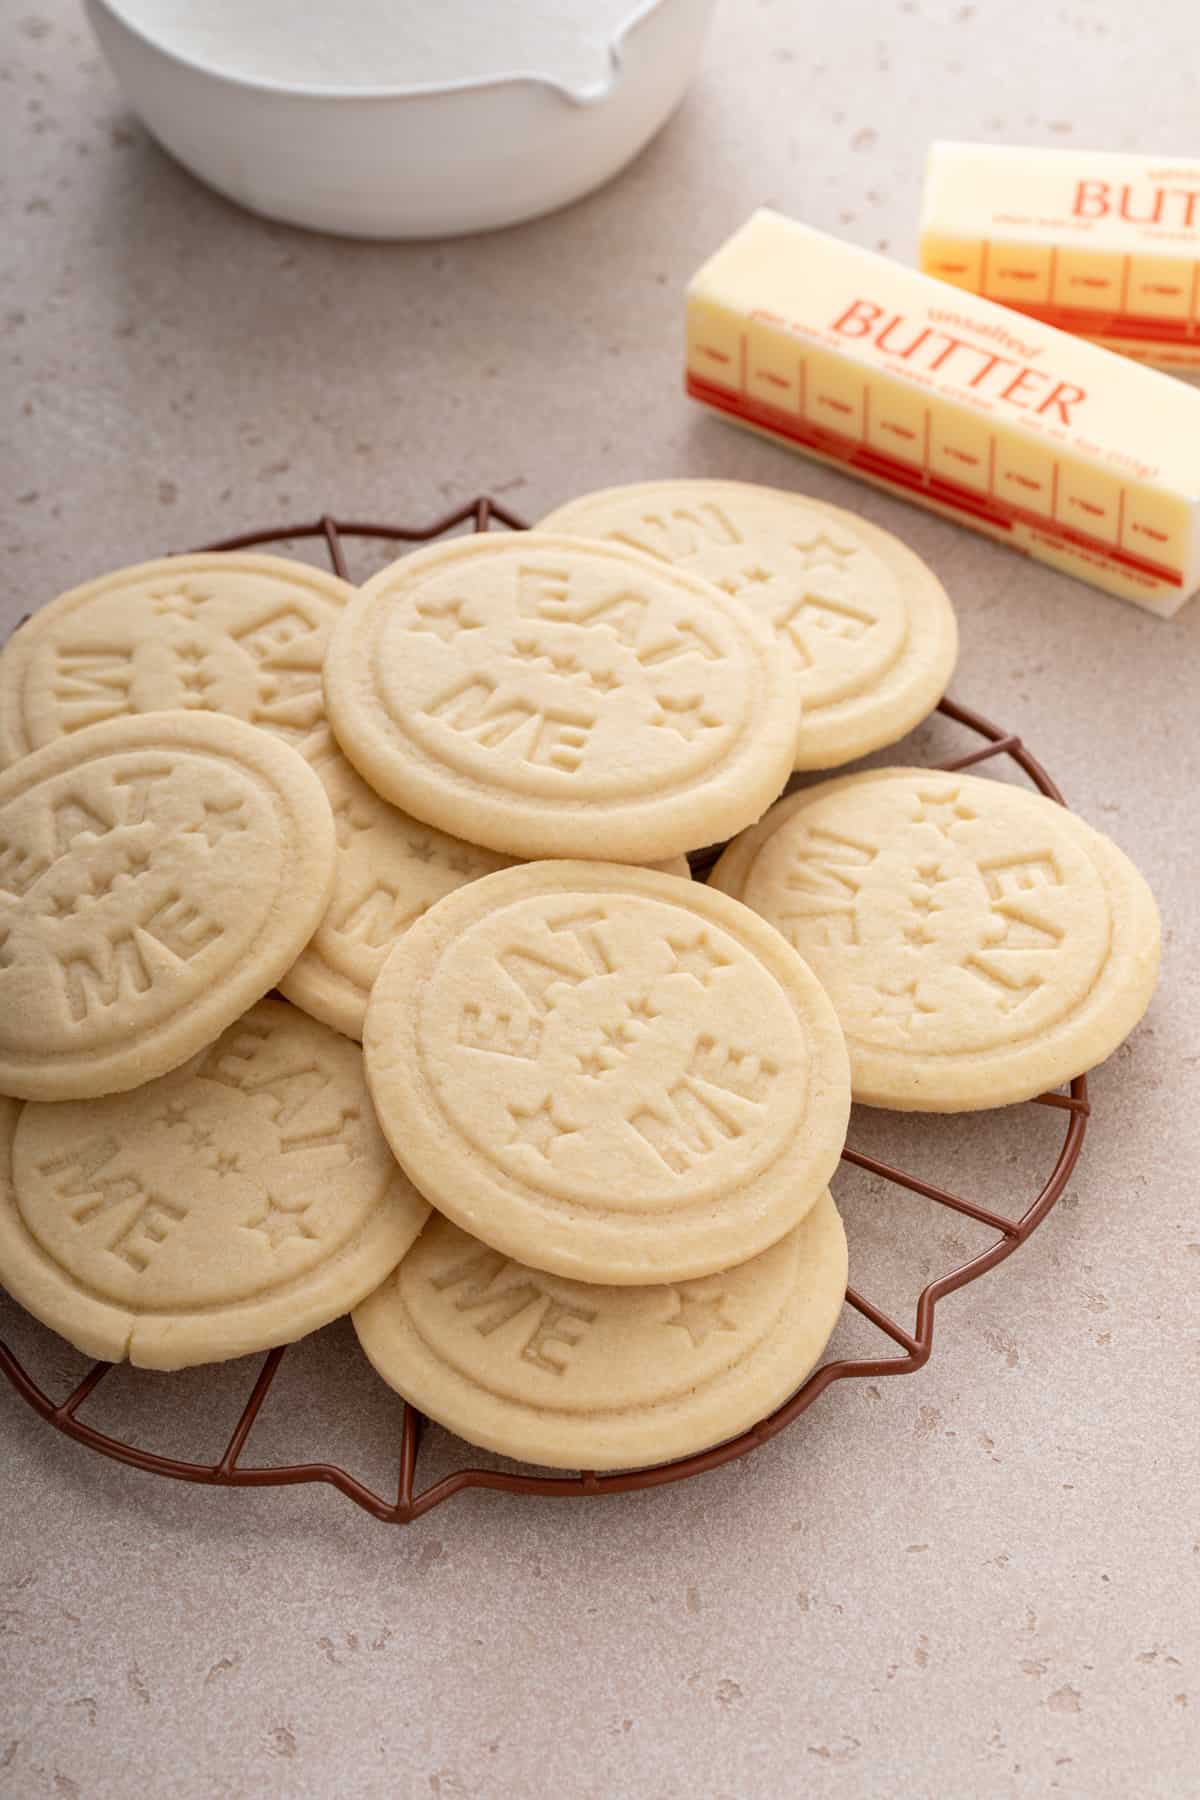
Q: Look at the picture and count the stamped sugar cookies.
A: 9